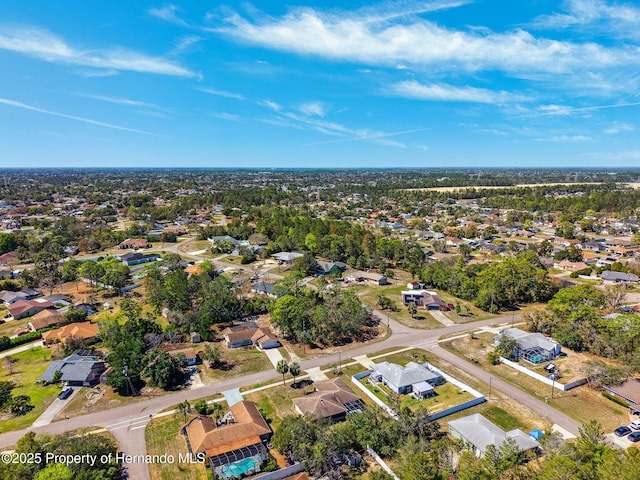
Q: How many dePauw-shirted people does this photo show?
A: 0